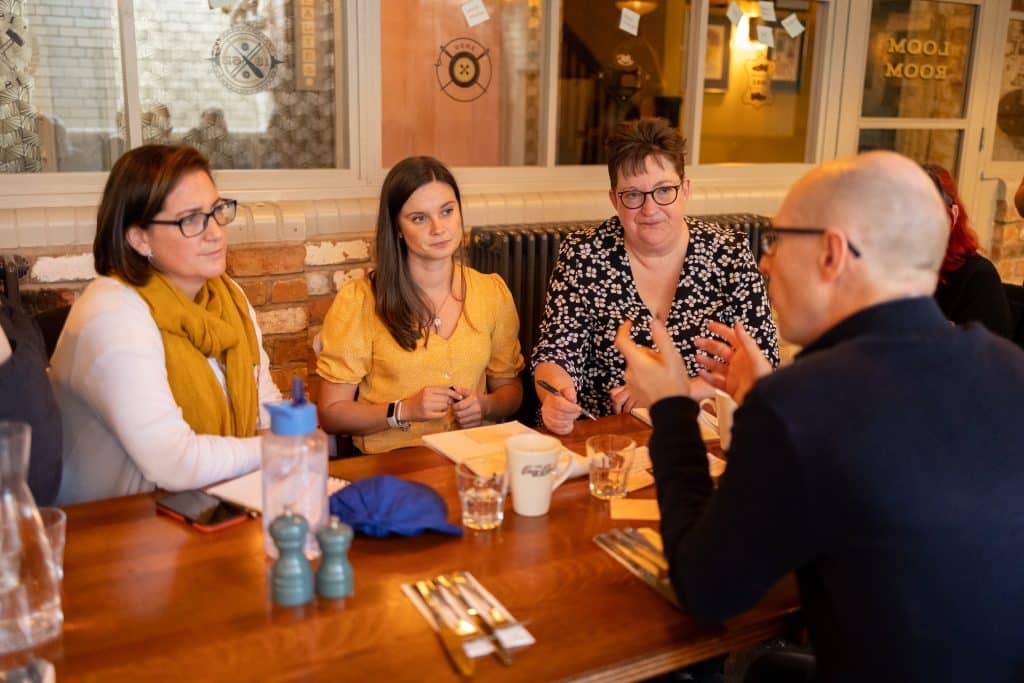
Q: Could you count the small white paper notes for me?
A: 6